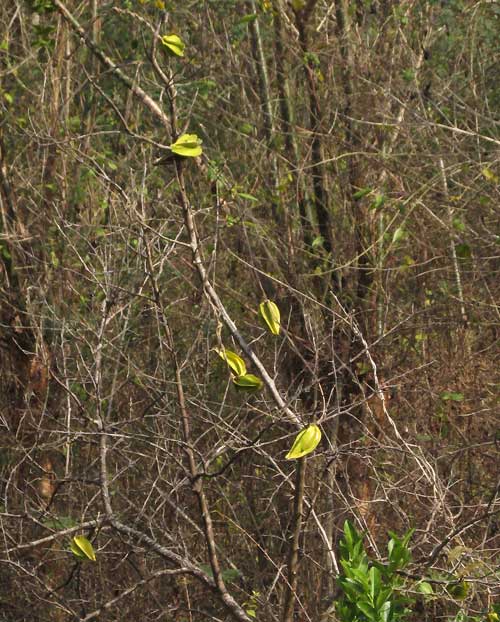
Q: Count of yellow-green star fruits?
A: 7